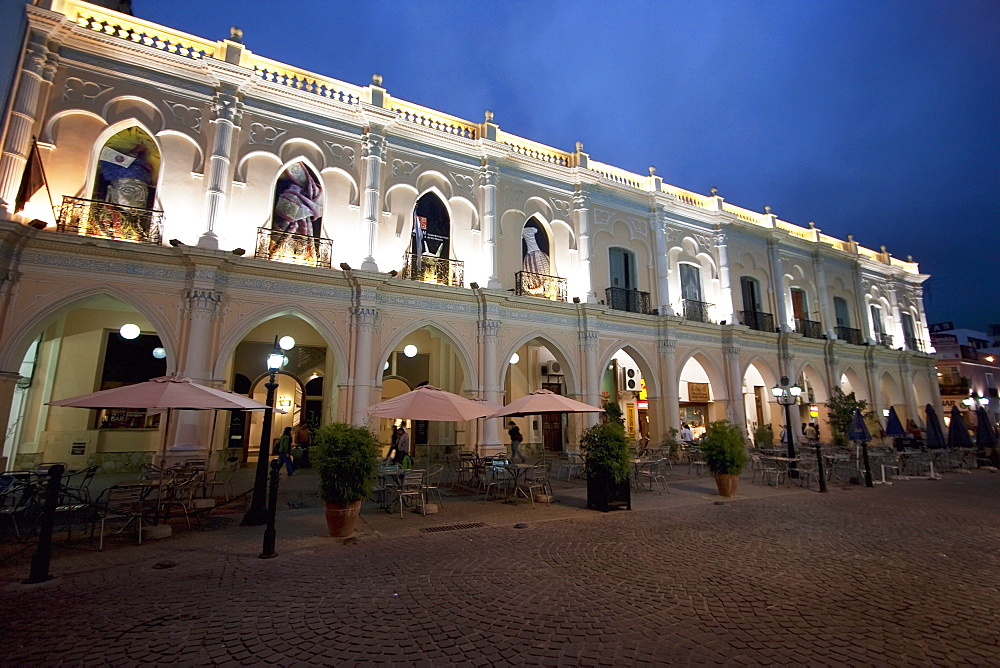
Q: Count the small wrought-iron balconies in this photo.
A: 11